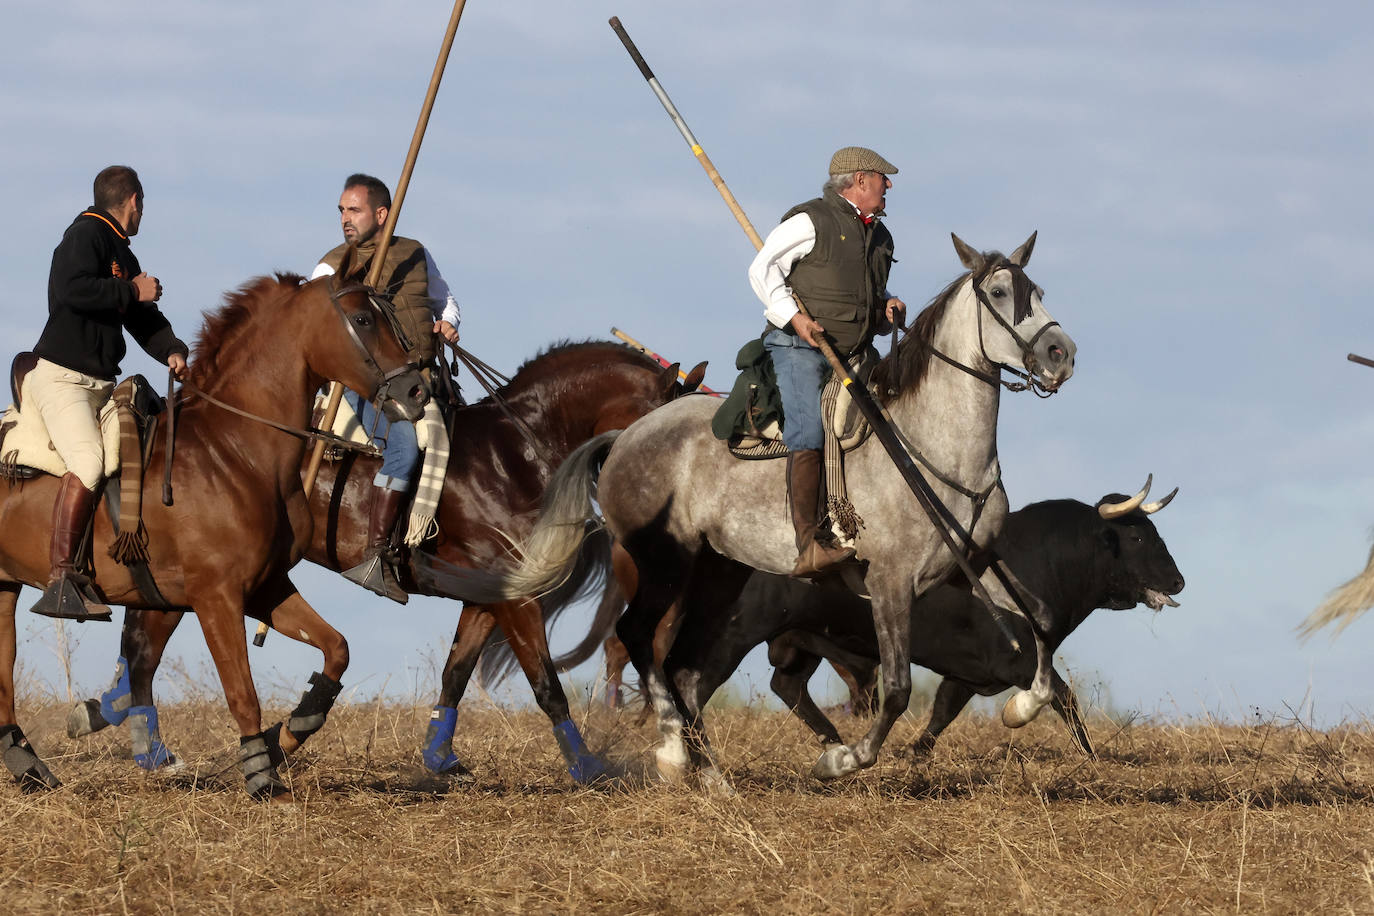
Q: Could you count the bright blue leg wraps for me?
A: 4